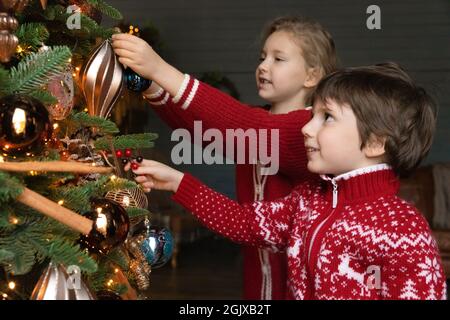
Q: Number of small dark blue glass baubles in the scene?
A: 2